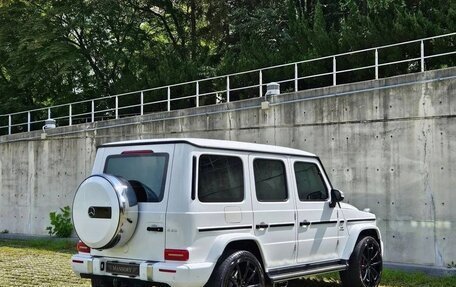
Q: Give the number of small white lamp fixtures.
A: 2